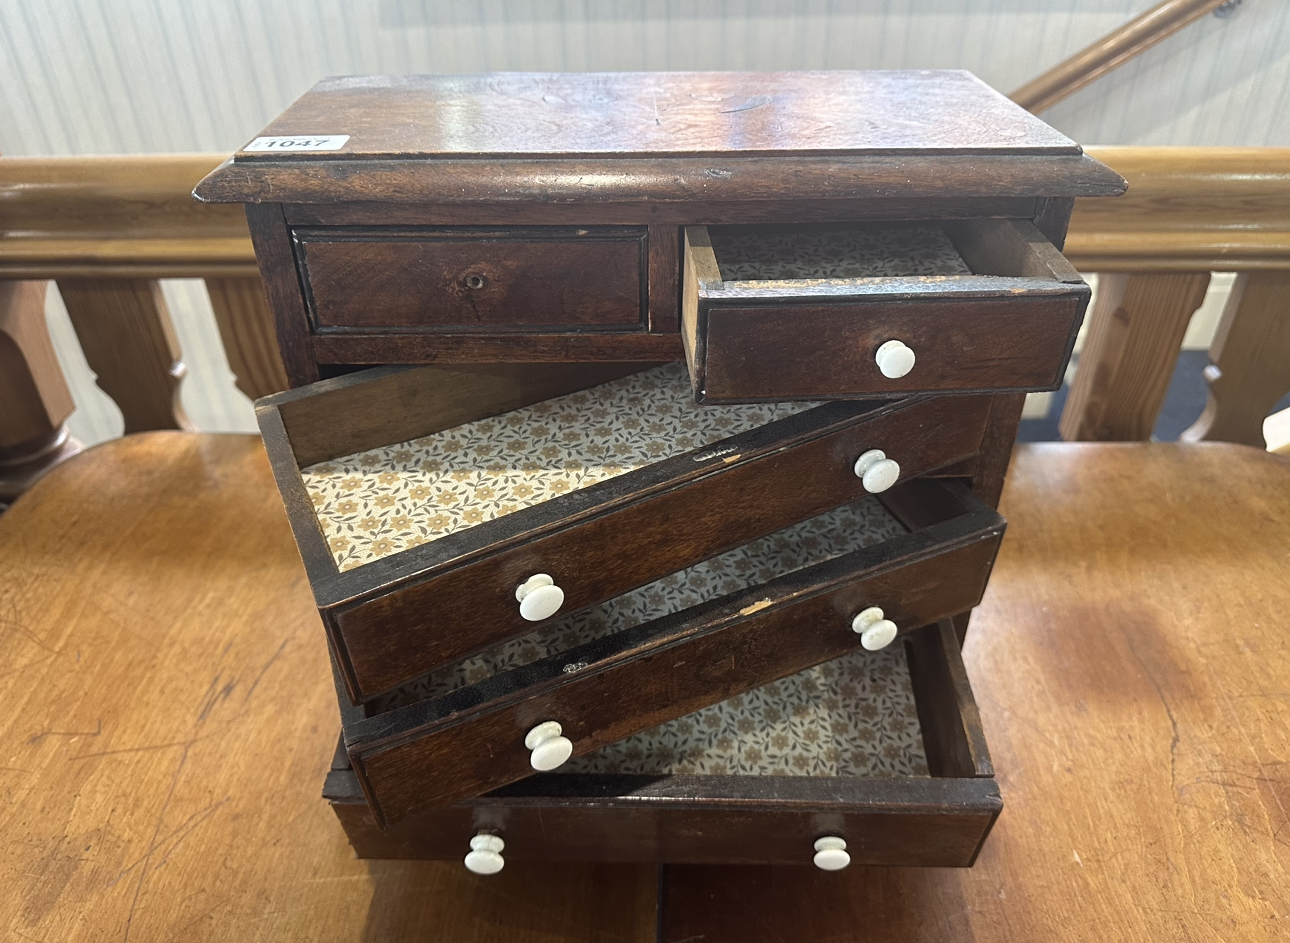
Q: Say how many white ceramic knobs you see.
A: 7